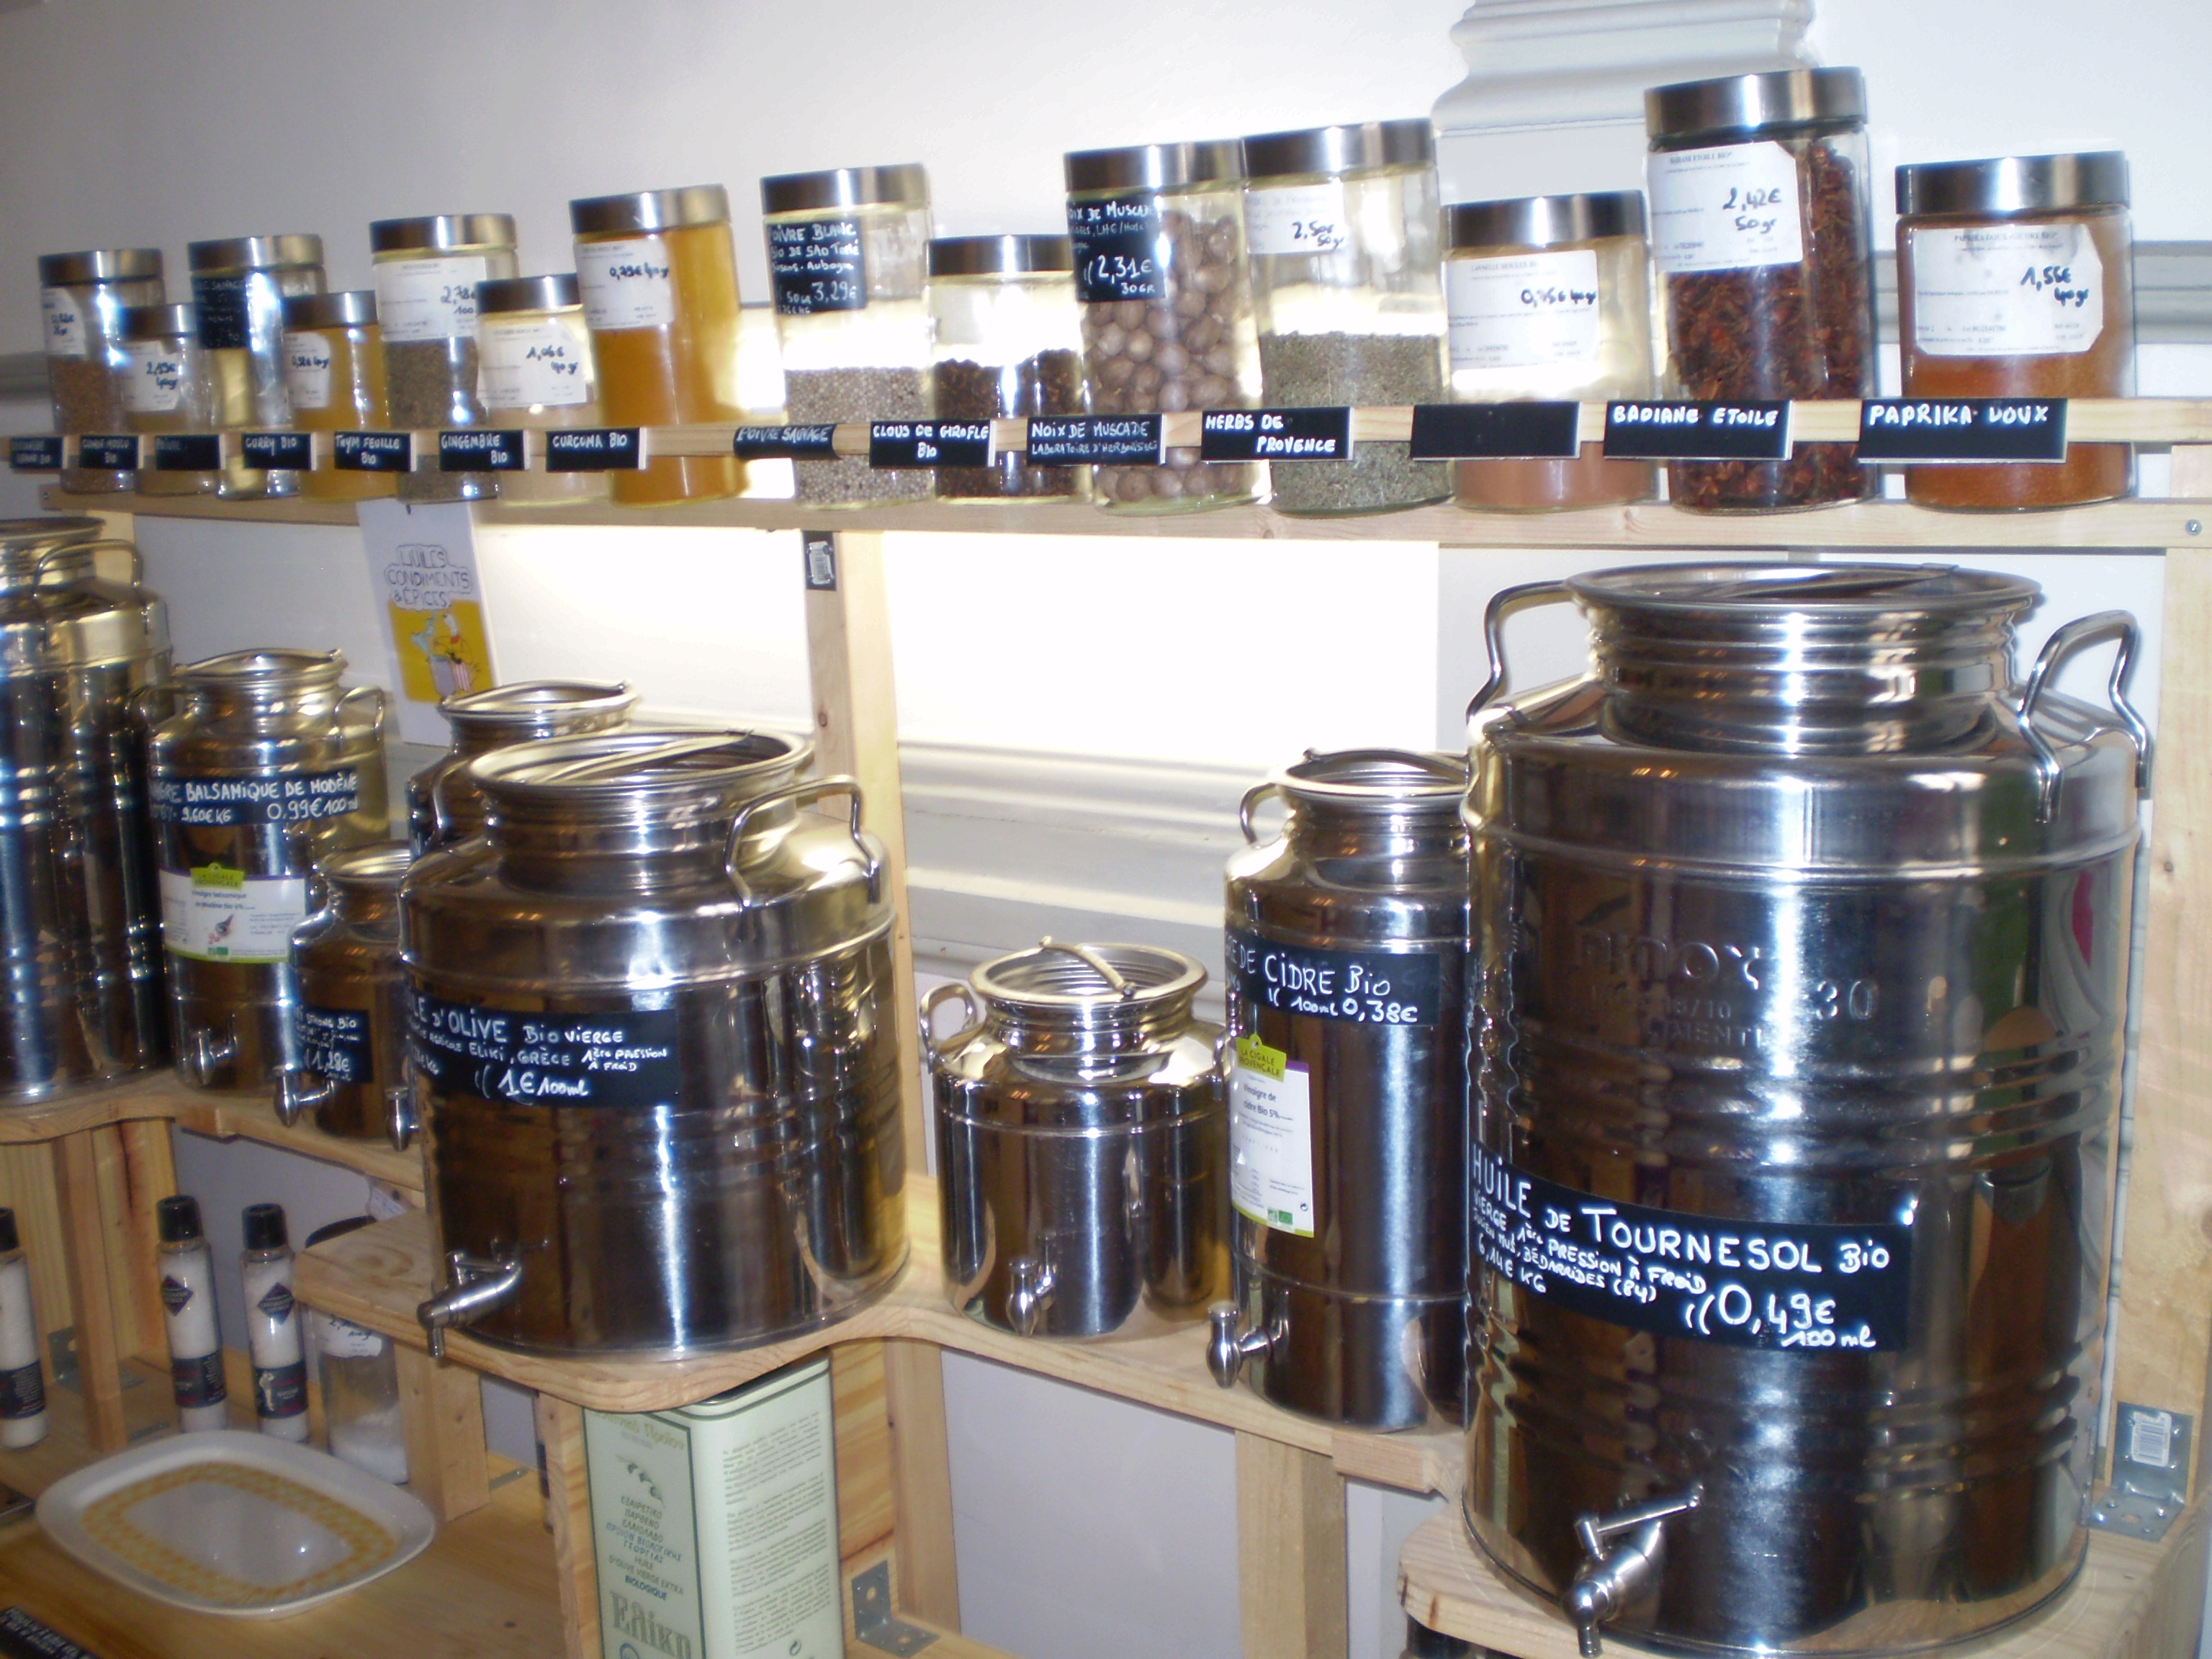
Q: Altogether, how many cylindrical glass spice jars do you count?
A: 14